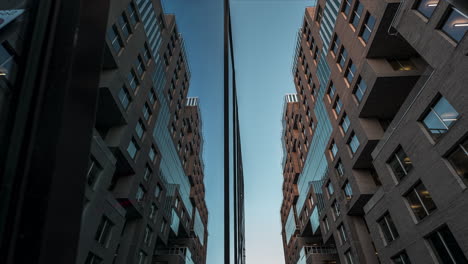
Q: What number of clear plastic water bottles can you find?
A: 0